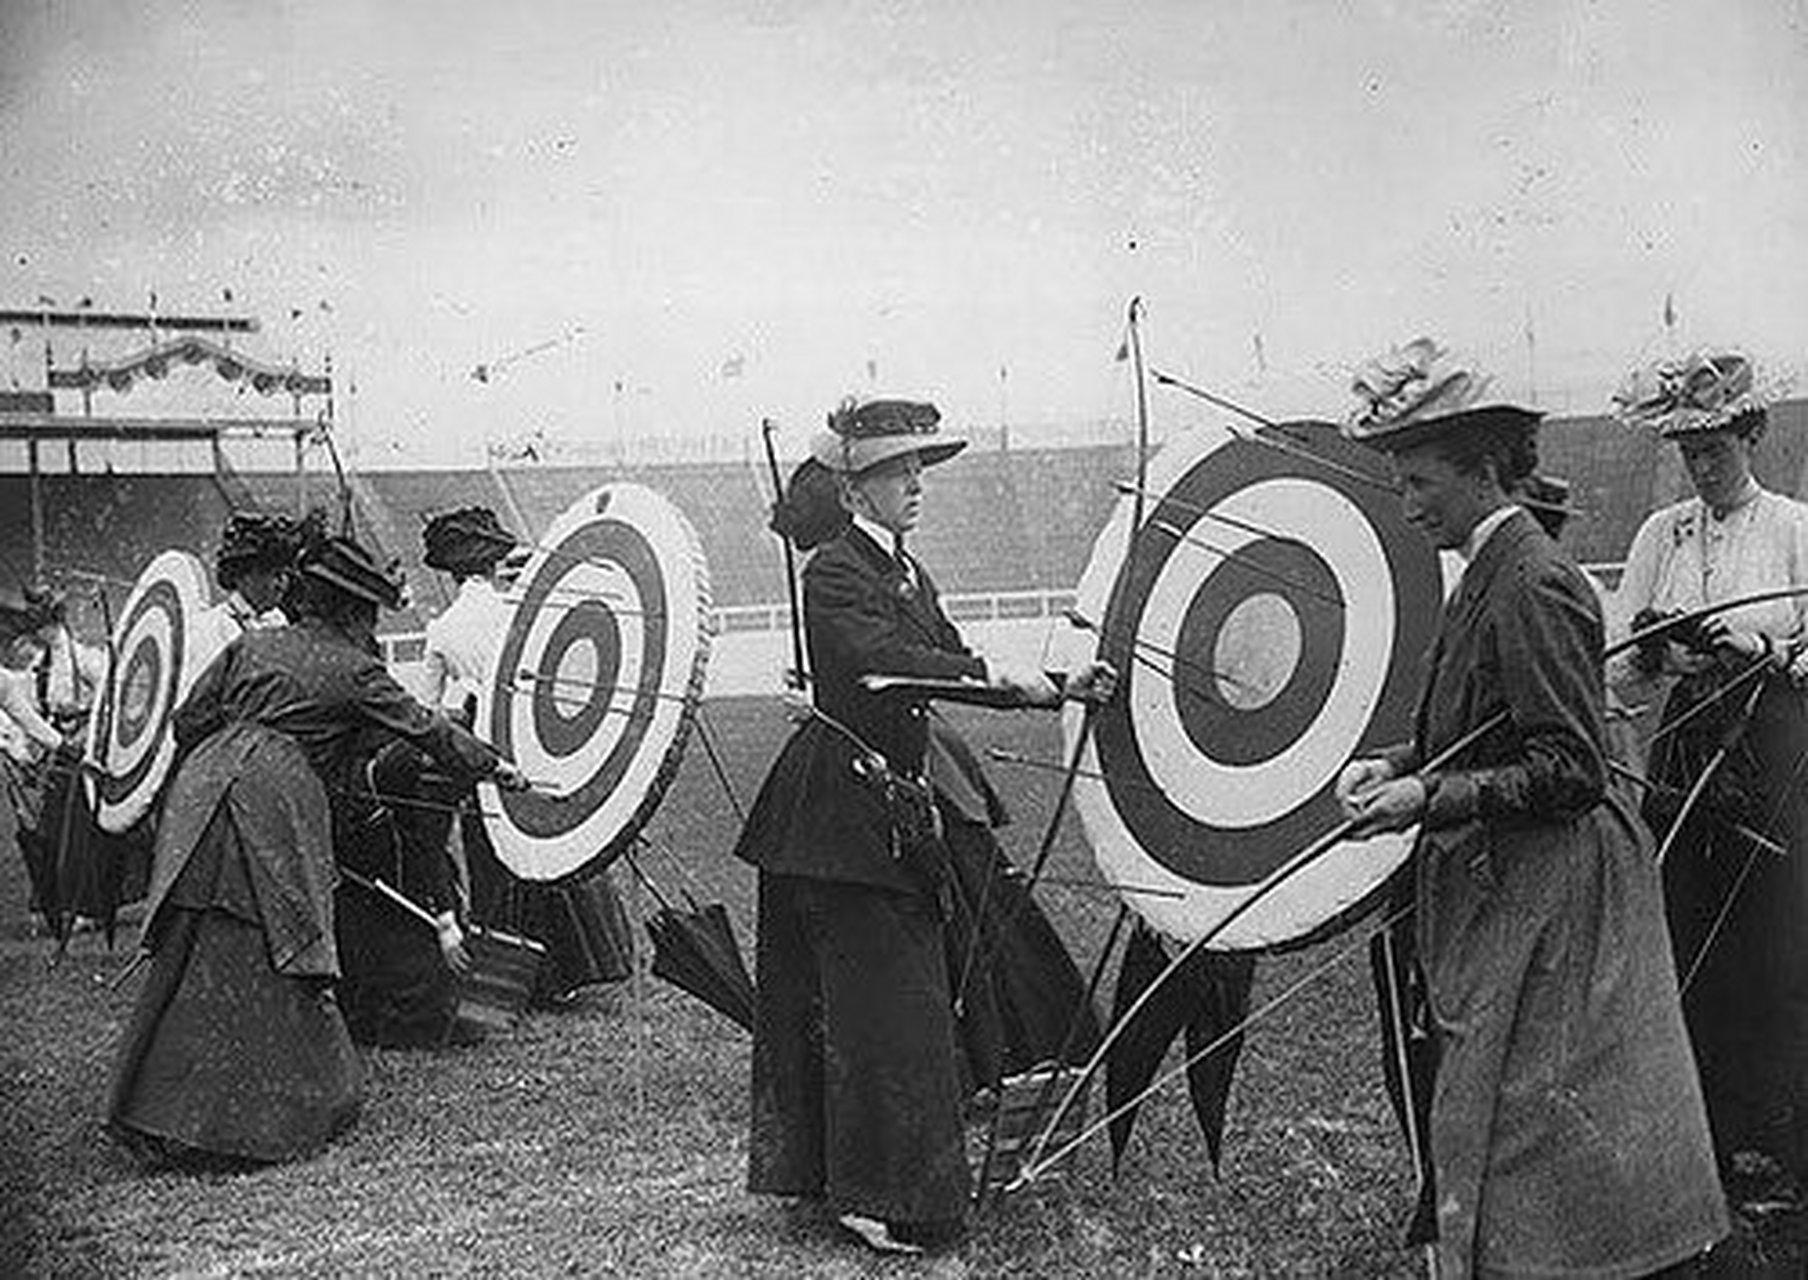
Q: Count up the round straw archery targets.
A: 3